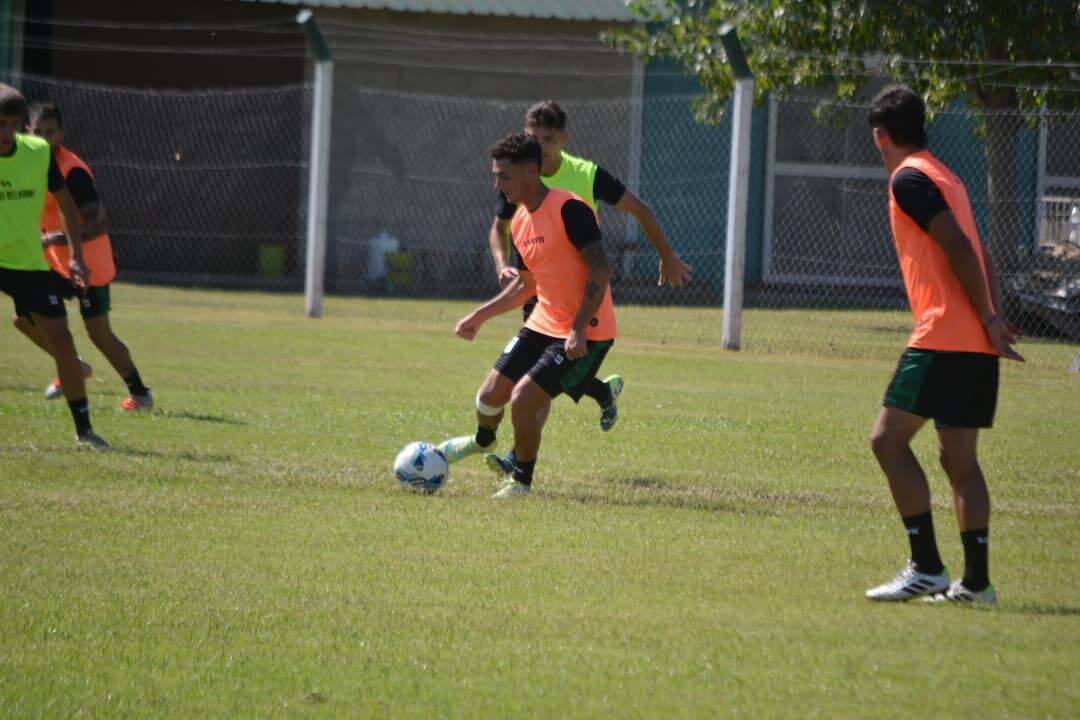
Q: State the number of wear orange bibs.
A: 3